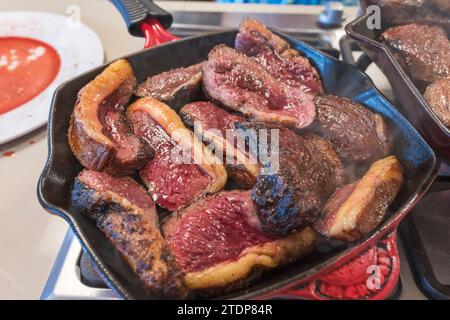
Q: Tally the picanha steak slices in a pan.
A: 11